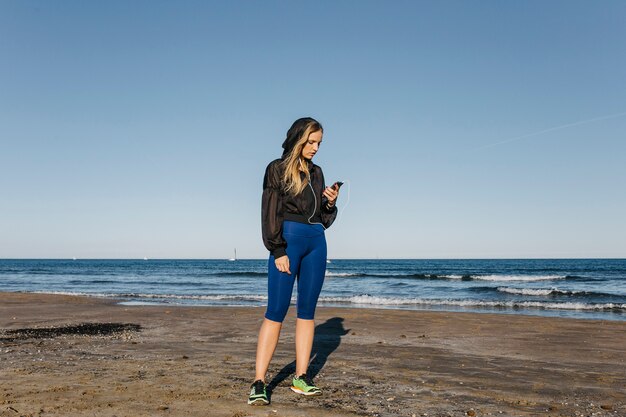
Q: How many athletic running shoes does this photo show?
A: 2